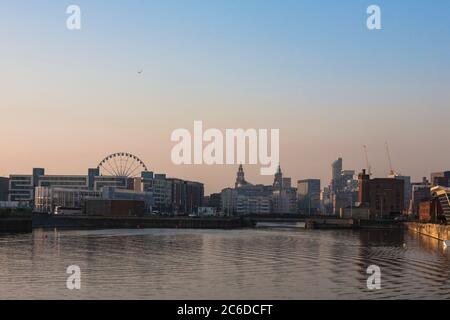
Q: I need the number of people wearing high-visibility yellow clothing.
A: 0